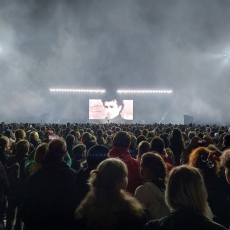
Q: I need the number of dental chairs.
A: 0